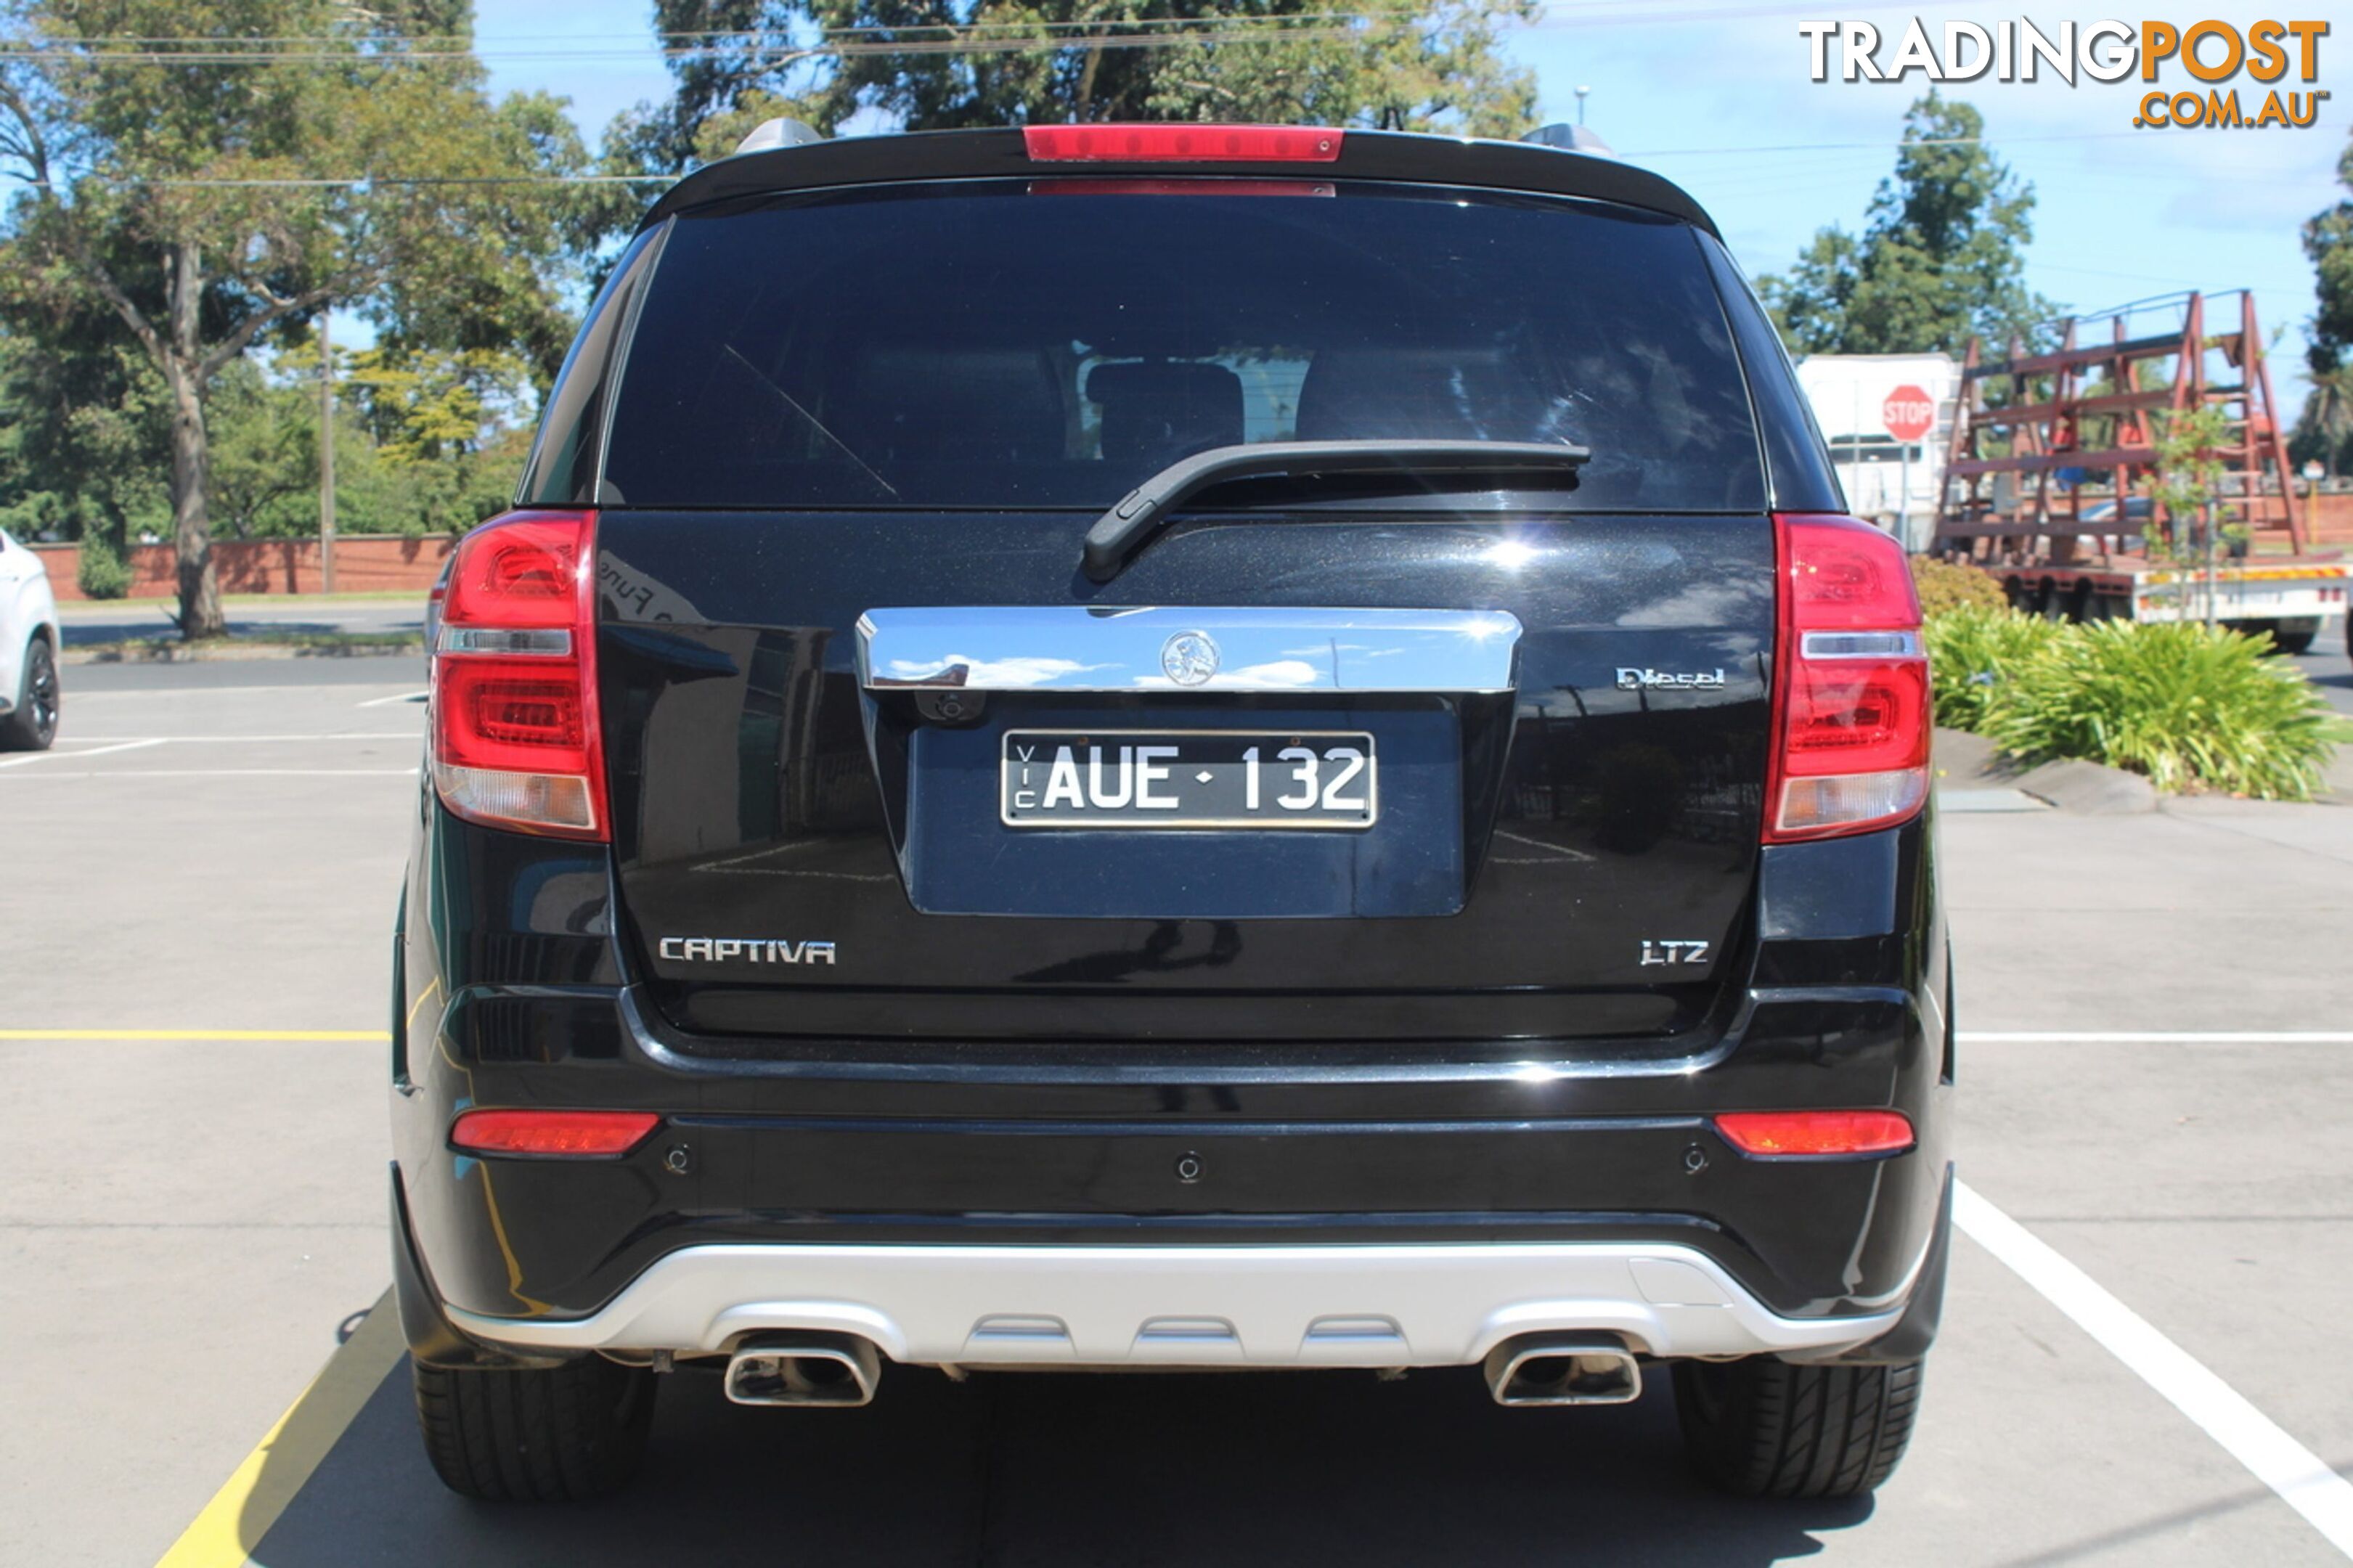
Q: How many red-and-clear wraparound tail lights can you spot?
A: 2